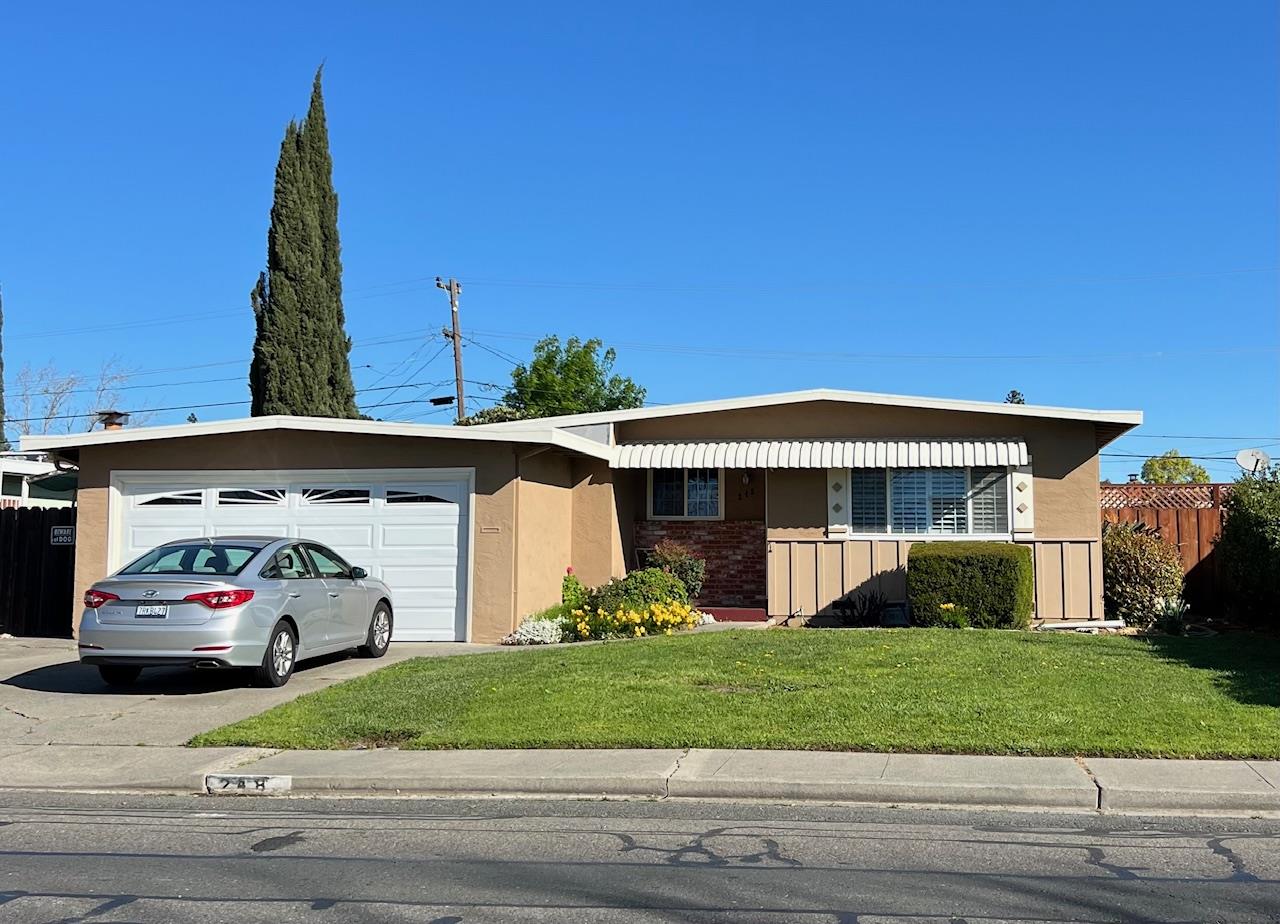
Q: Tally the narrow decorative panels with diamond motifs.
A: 2